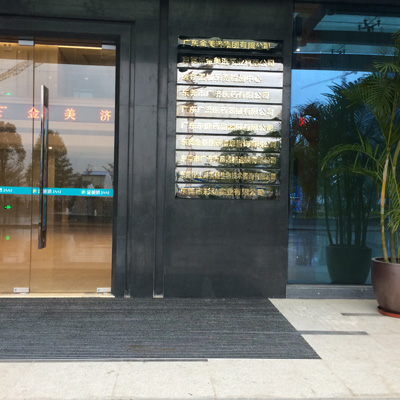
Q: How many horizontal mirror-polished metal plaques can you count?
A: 10